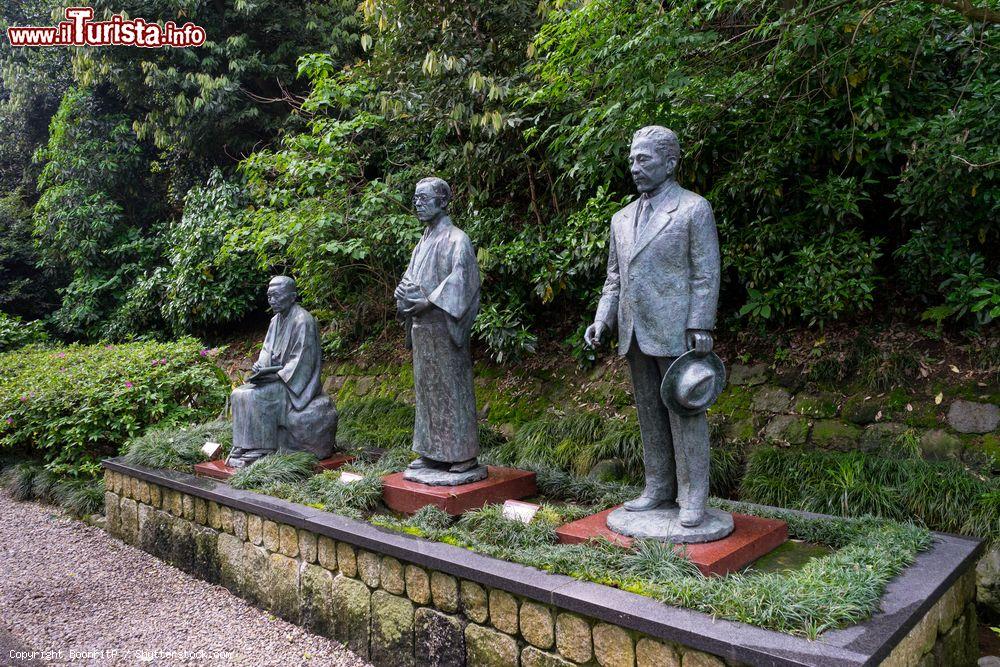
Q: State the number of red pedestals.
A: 3